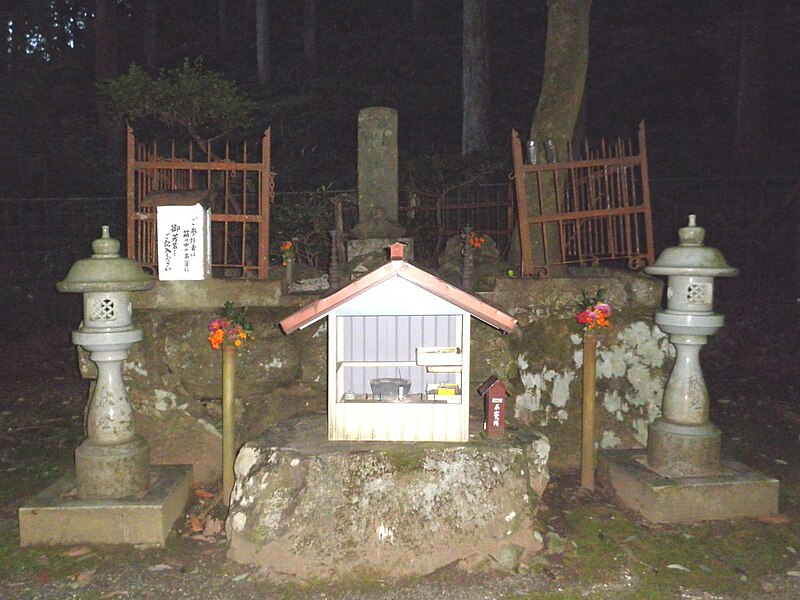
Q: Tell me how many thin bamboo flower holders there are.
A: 2